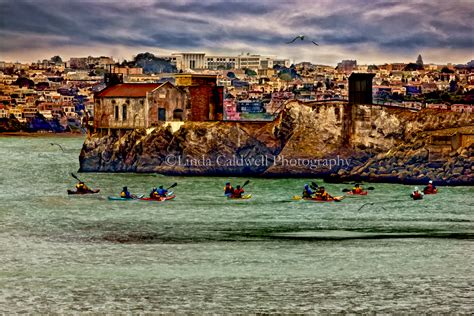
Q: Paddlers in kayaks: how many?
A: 11